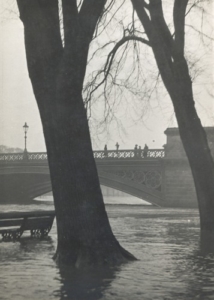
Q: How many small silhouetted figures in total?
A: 5